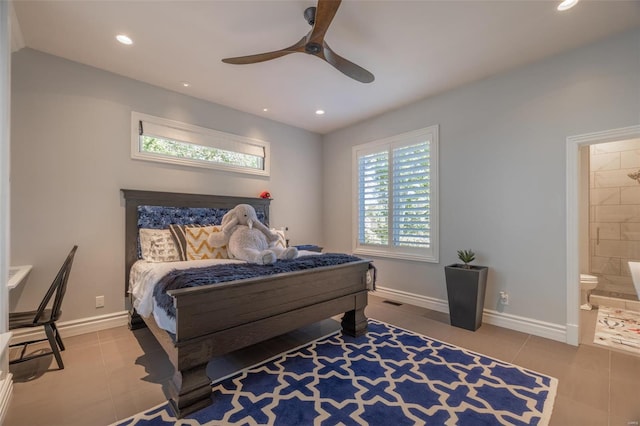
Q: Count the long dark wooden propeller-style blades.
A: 3